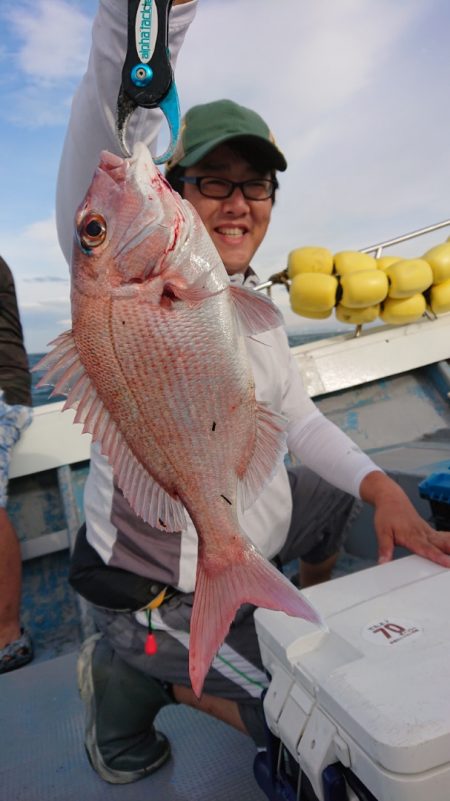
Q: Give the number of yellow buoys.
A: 11